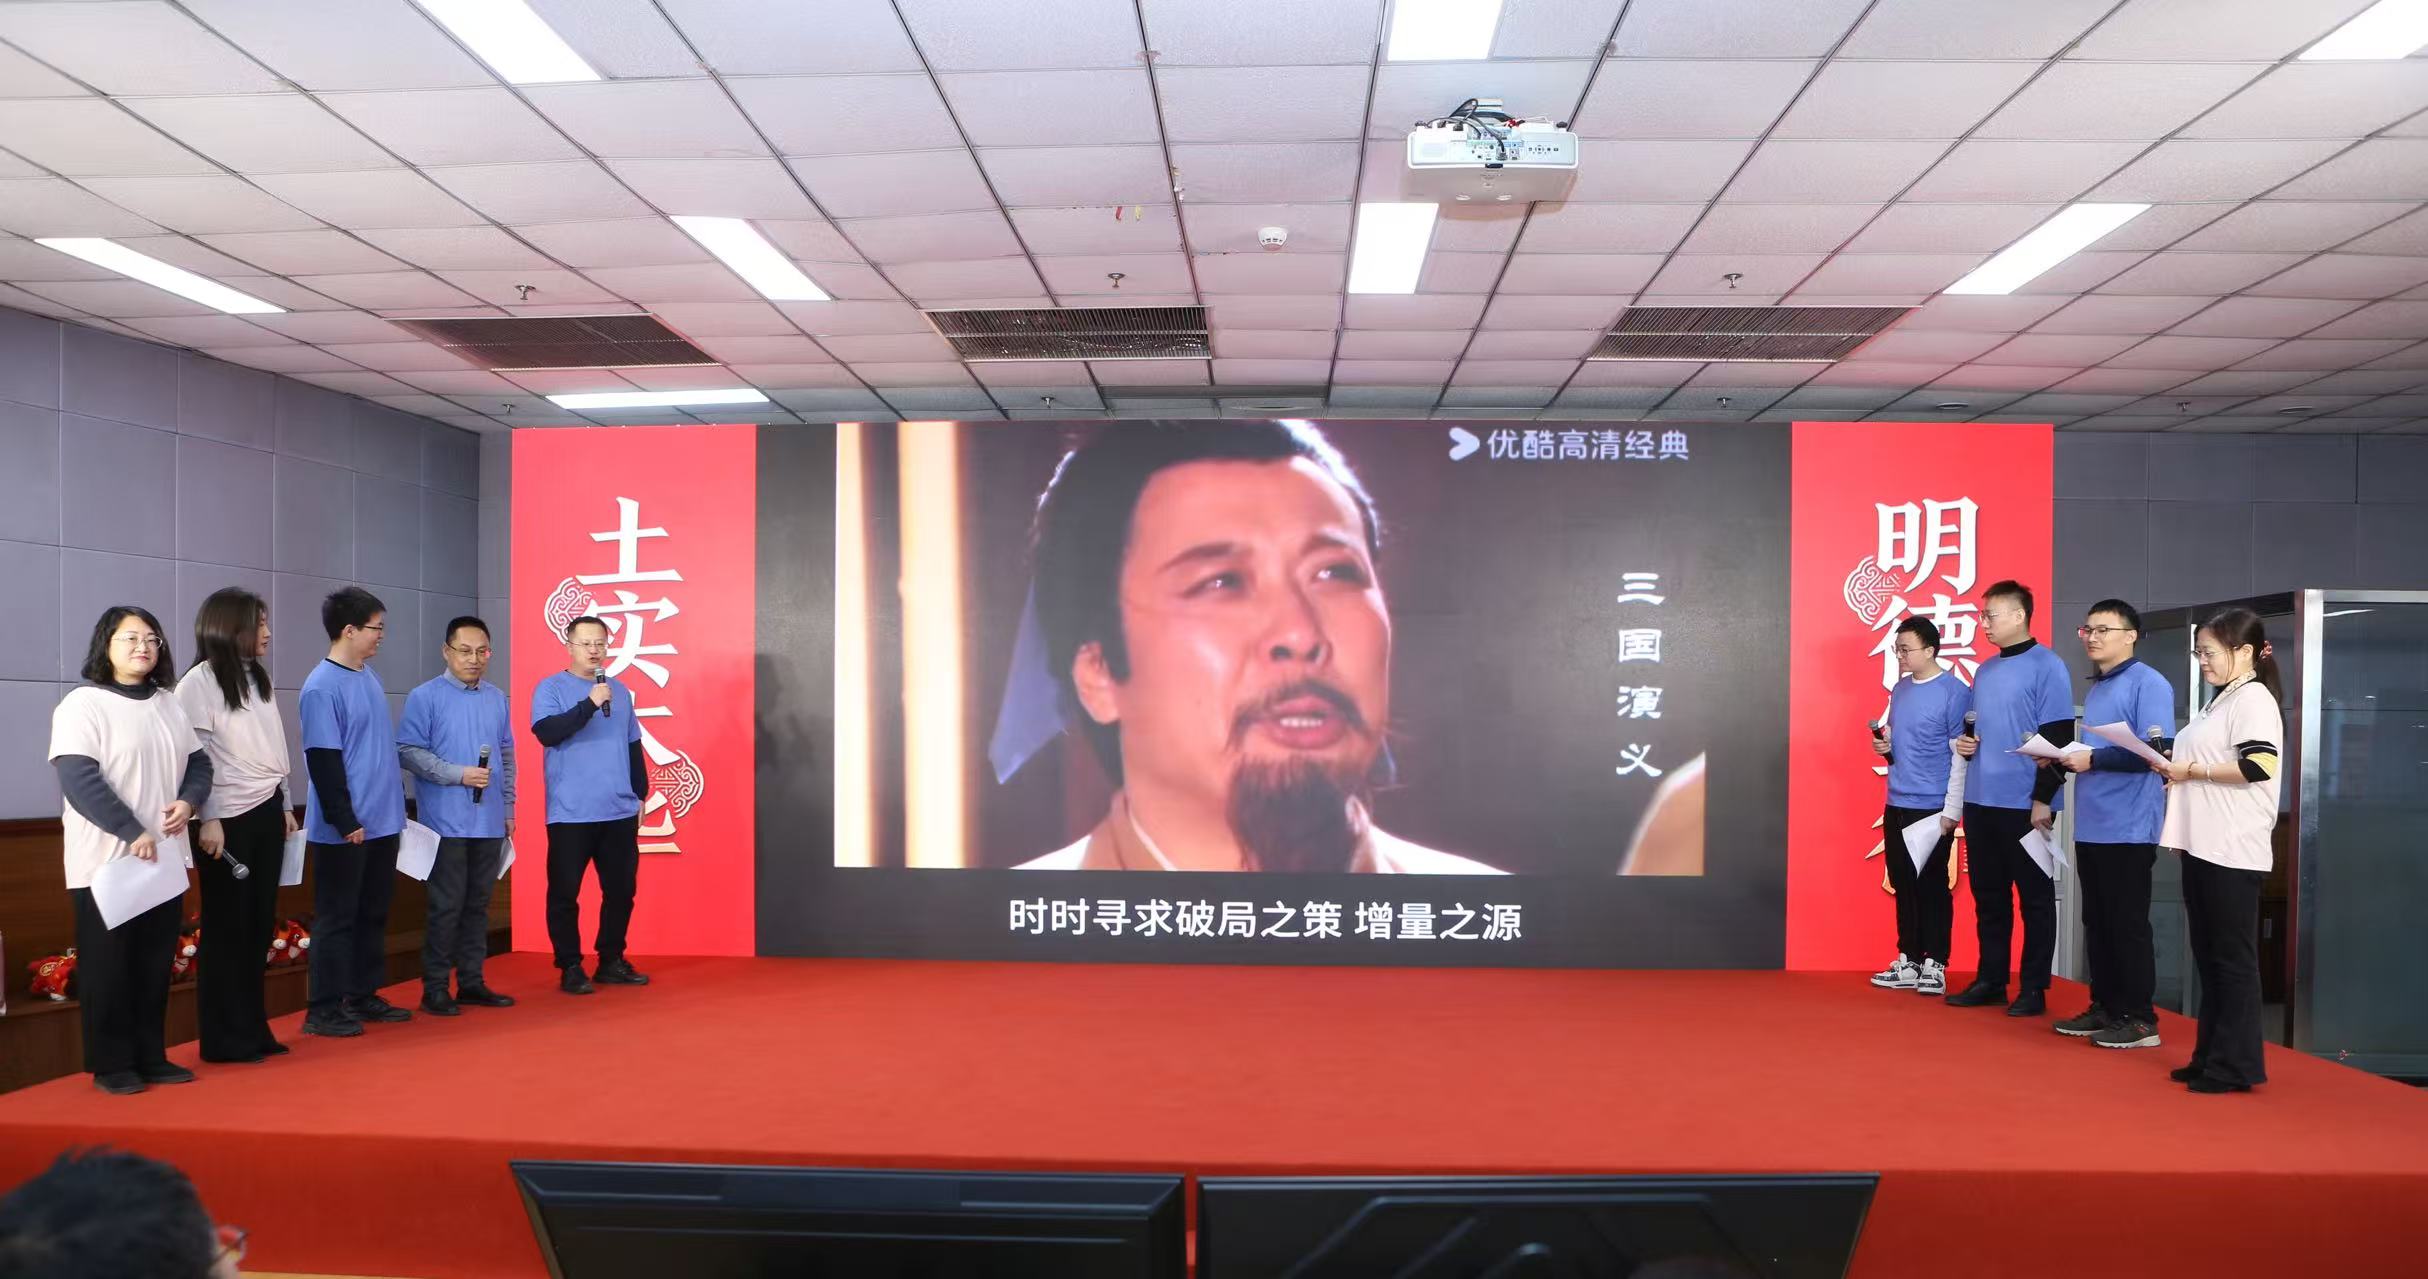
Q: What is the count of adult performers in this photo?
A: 9